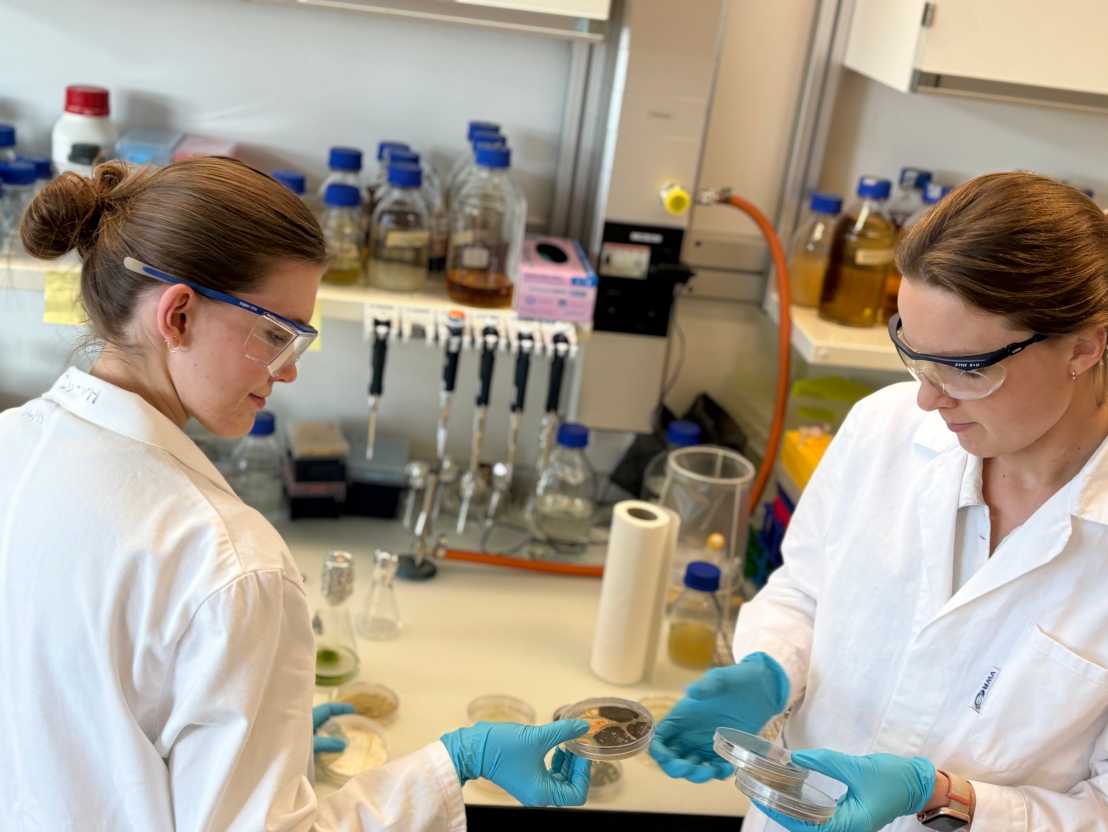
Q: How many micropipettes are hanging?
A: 5